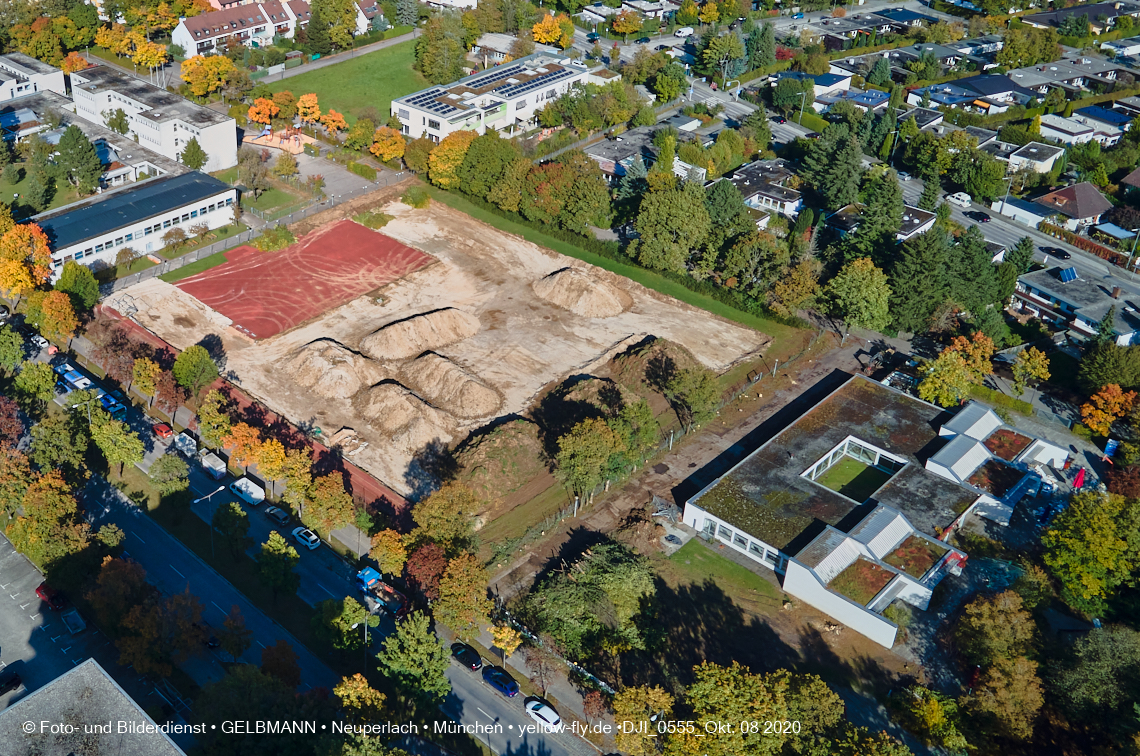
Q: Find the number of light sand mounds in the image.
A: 5